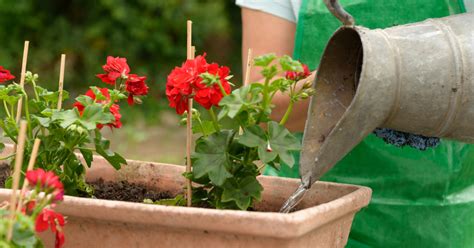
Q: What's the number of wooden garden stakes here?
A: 7